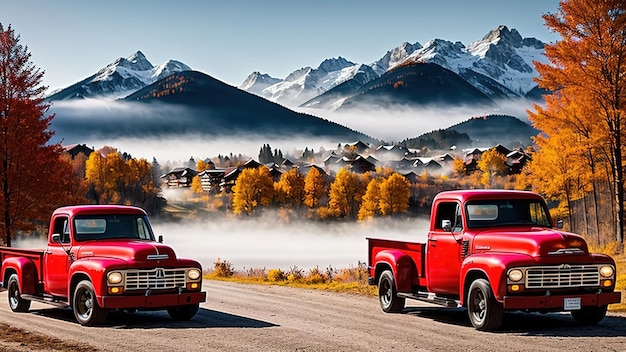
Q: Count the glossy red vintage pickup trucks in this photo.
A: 2